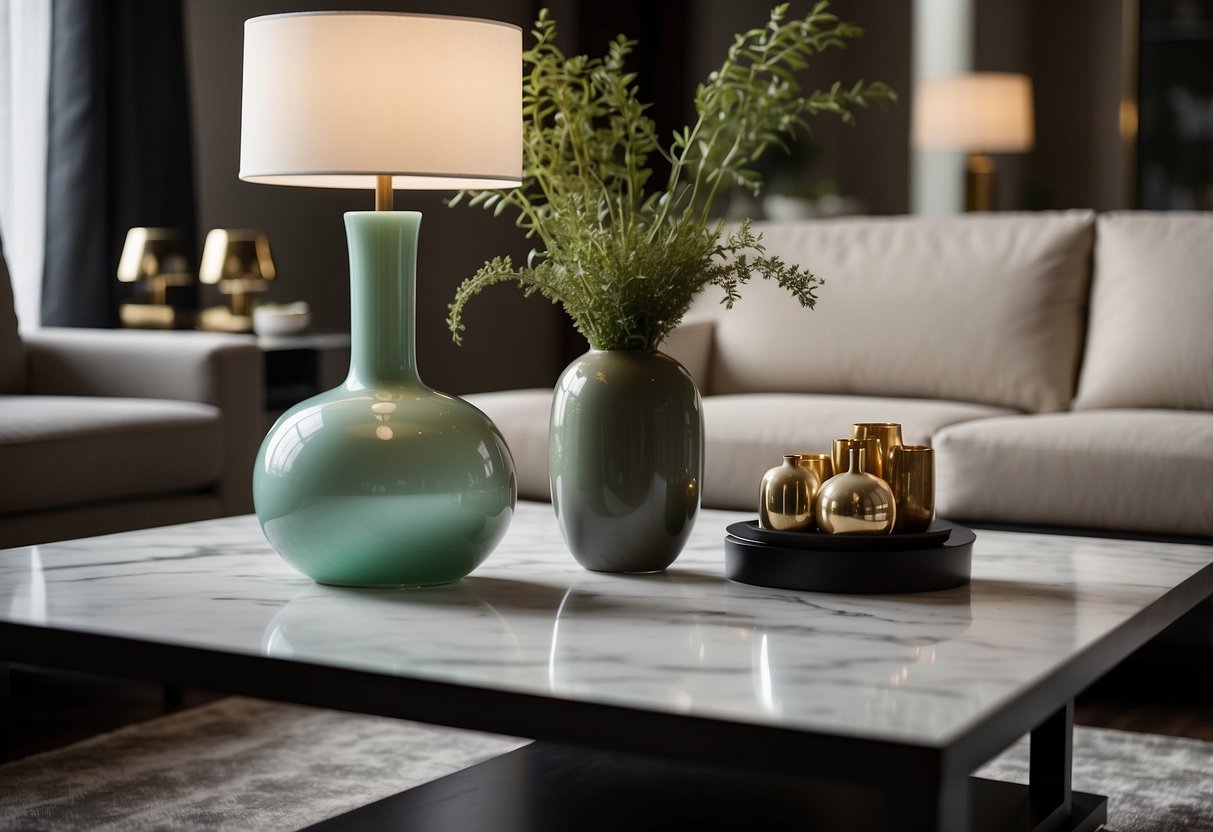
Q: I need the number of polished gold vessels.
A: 6